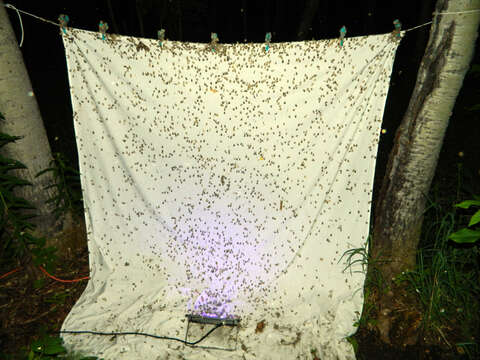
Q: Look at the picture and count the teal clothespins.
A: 7